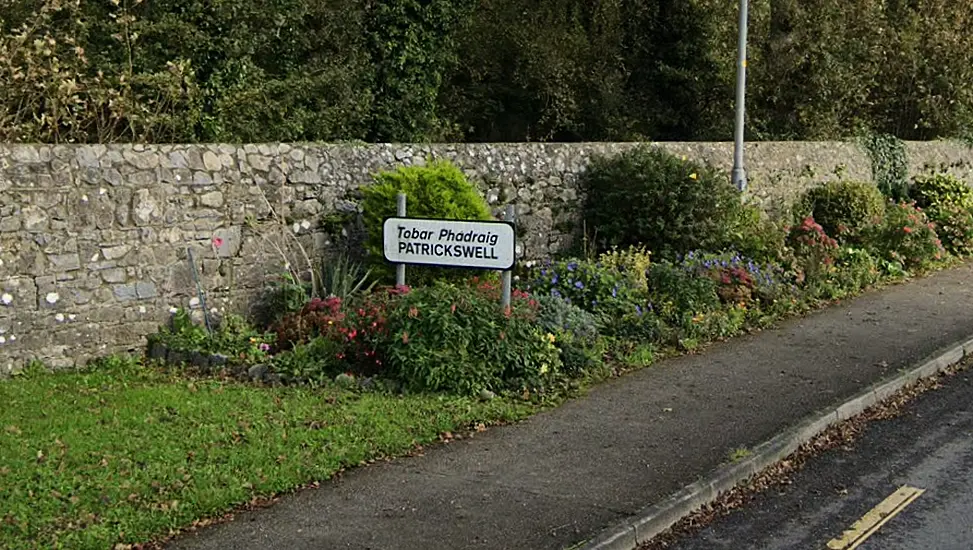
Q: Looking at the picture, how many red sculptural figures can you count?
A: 0